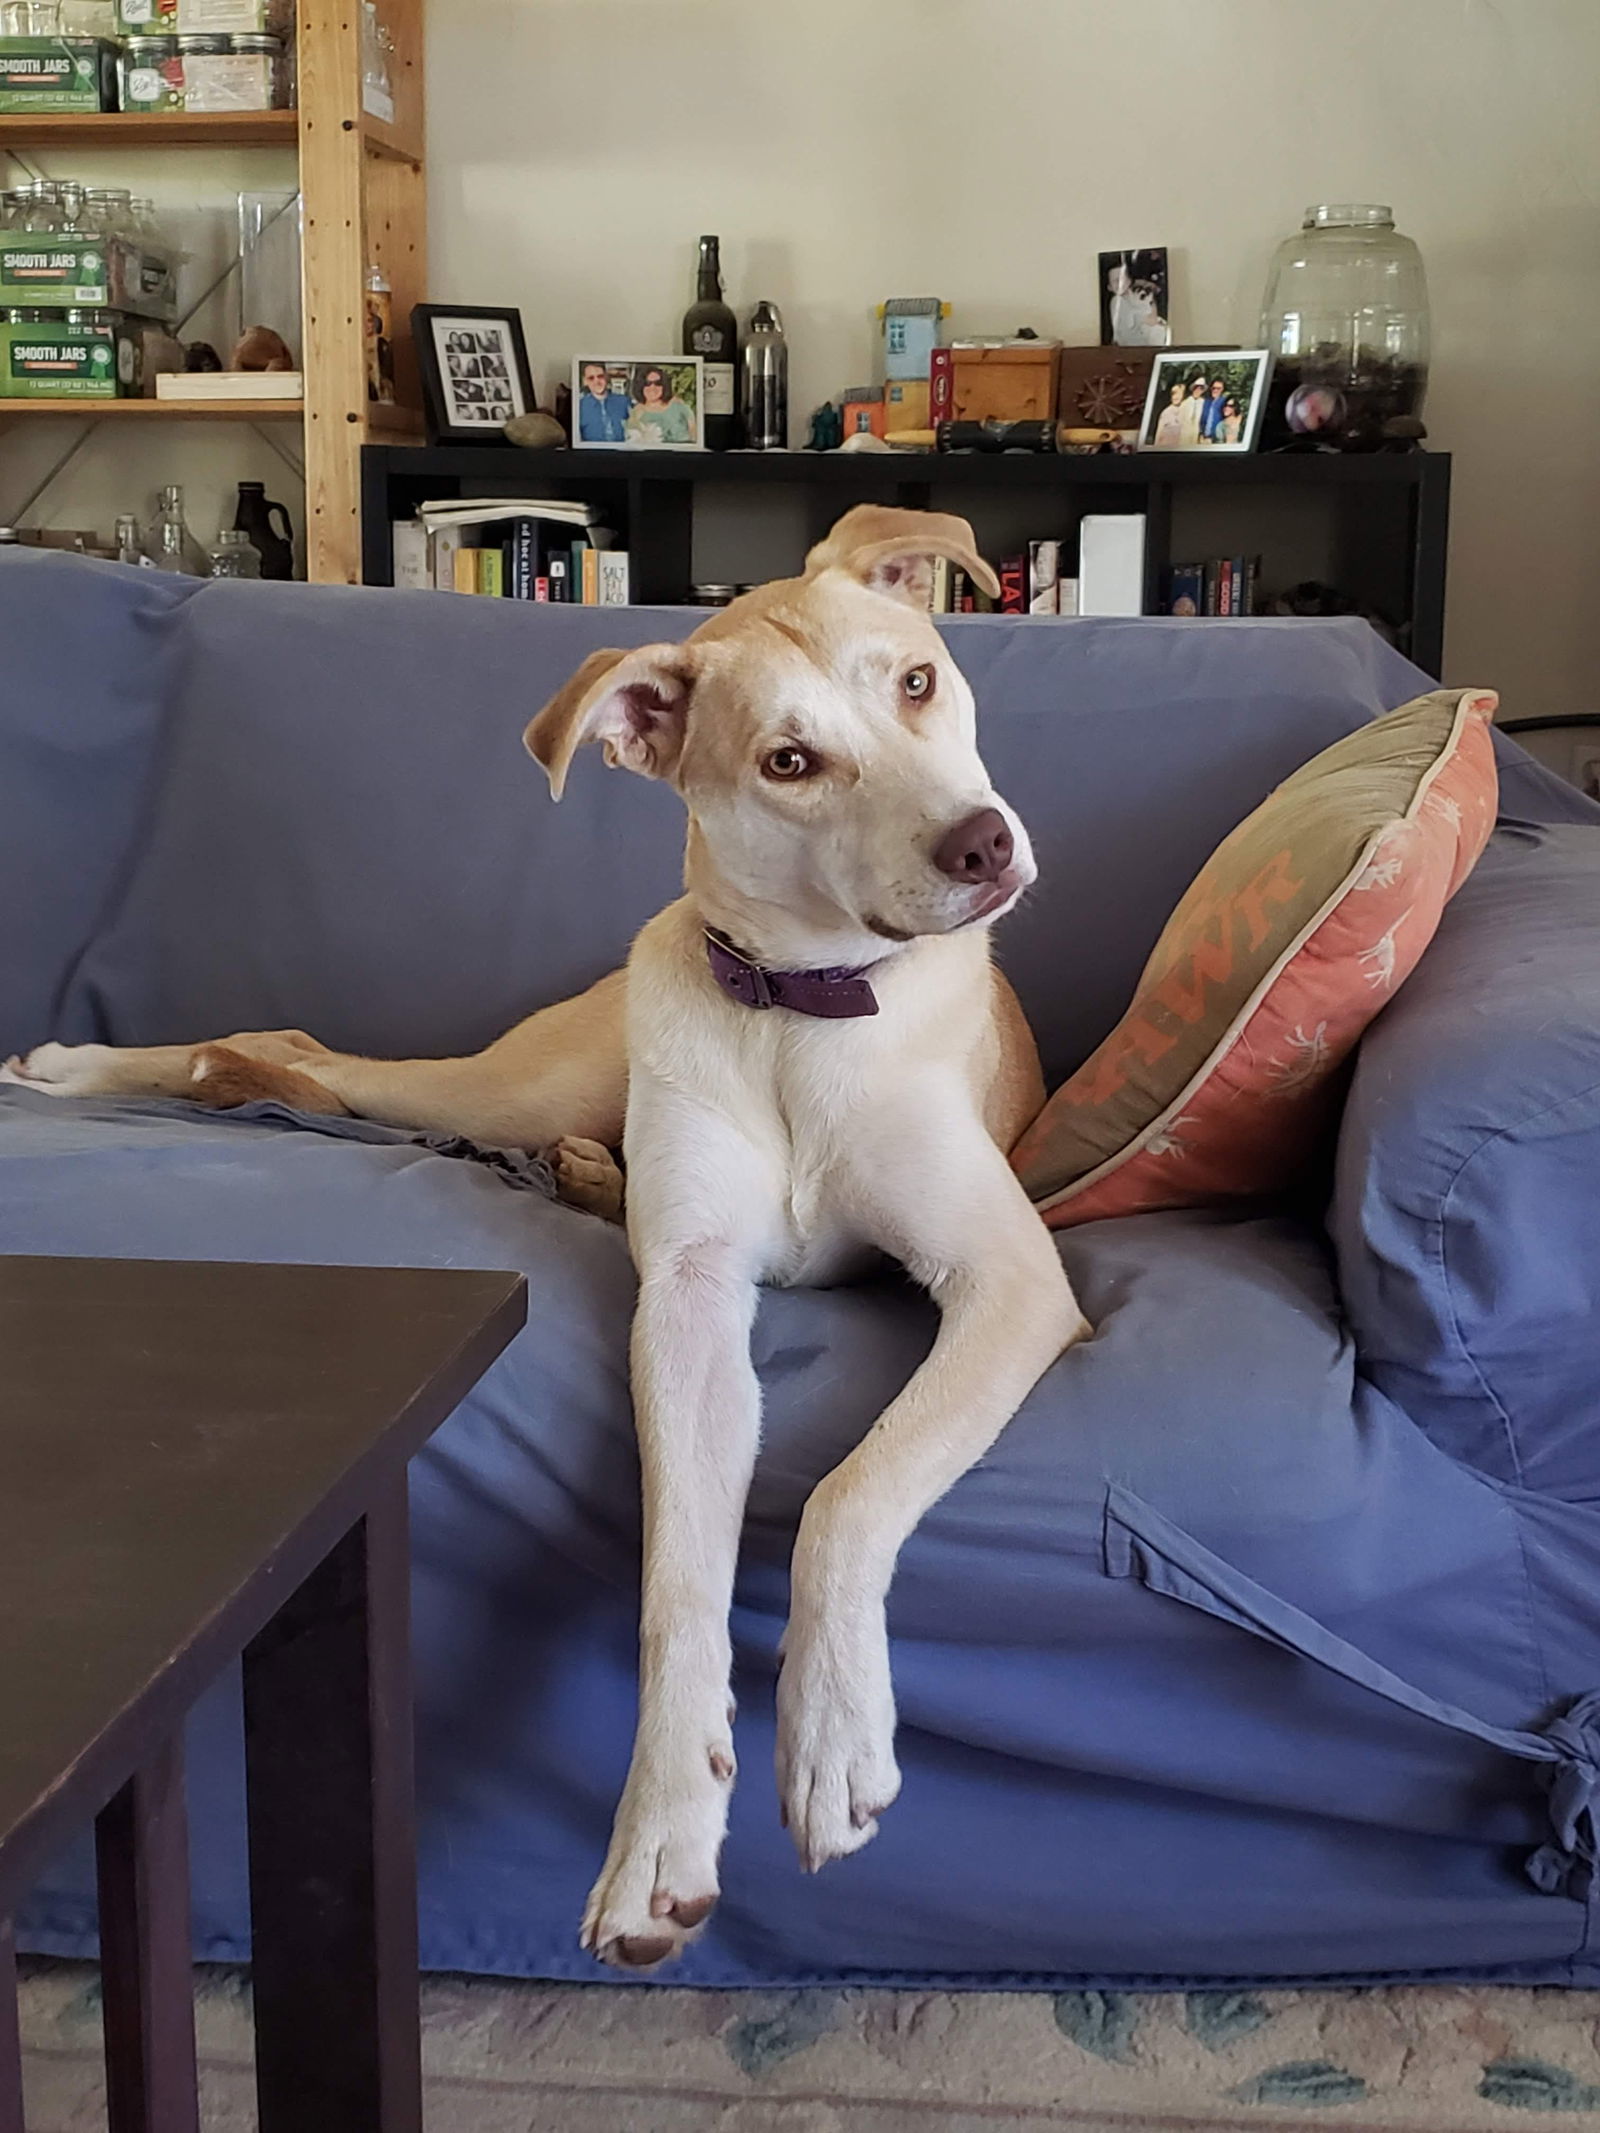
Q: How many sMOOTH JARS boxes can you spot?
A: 3